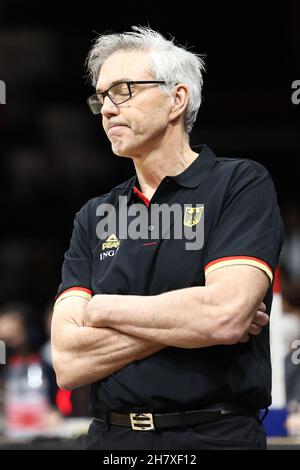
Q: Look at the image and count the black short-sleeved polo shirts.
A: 1